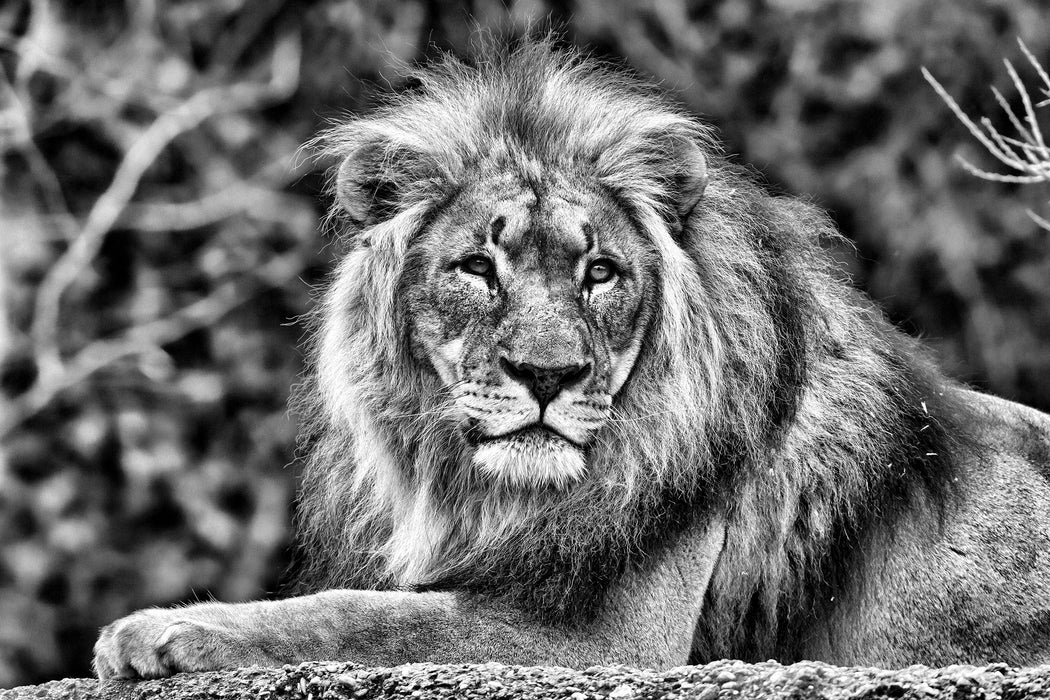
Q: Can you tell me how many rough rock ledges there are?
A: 1